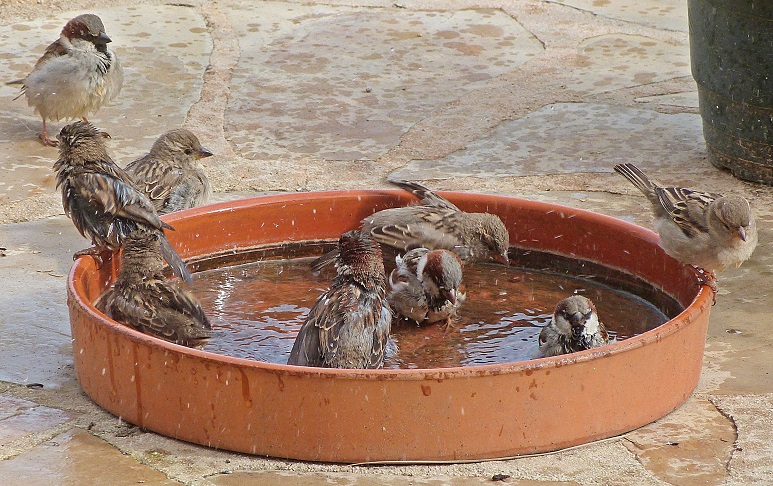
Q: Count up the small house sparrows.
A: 9